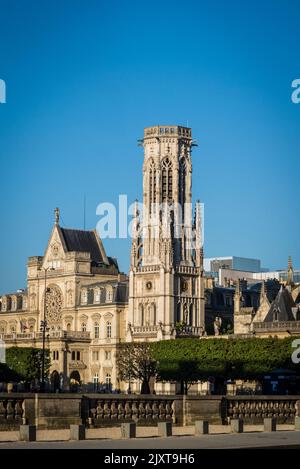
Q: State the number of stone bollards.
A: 8